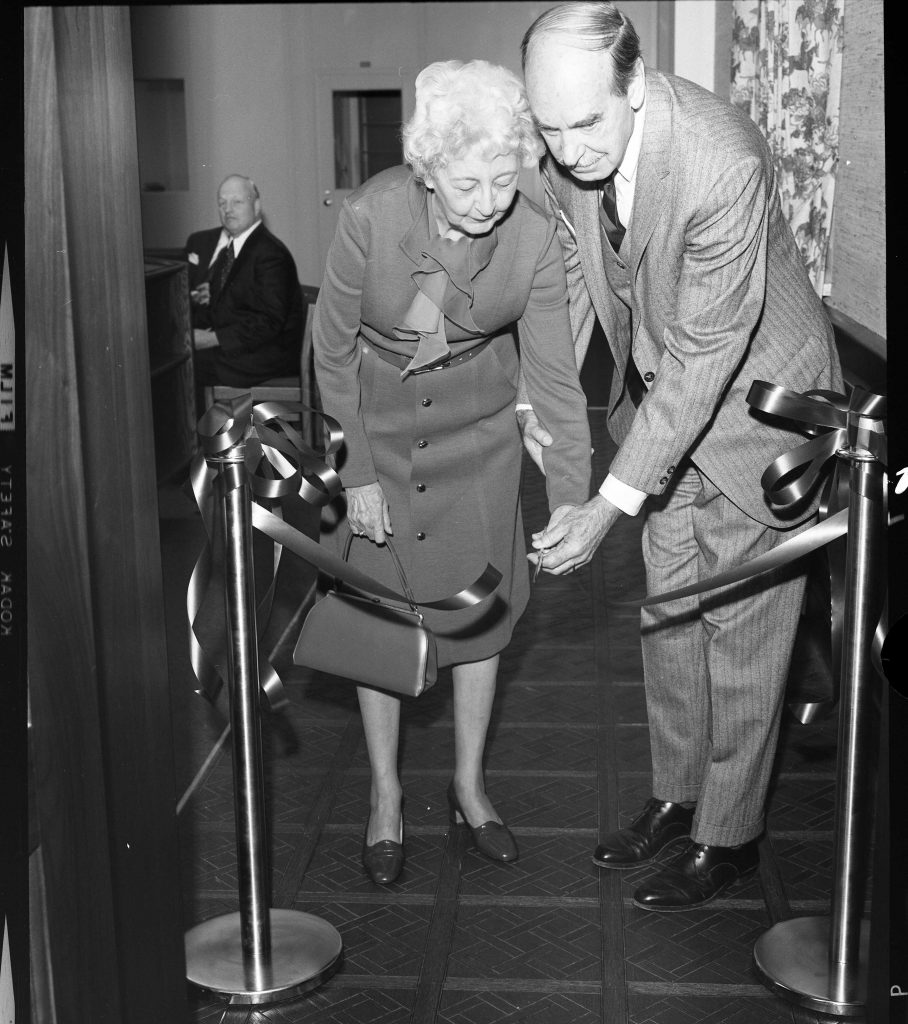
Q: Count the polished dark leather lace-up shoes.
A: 2